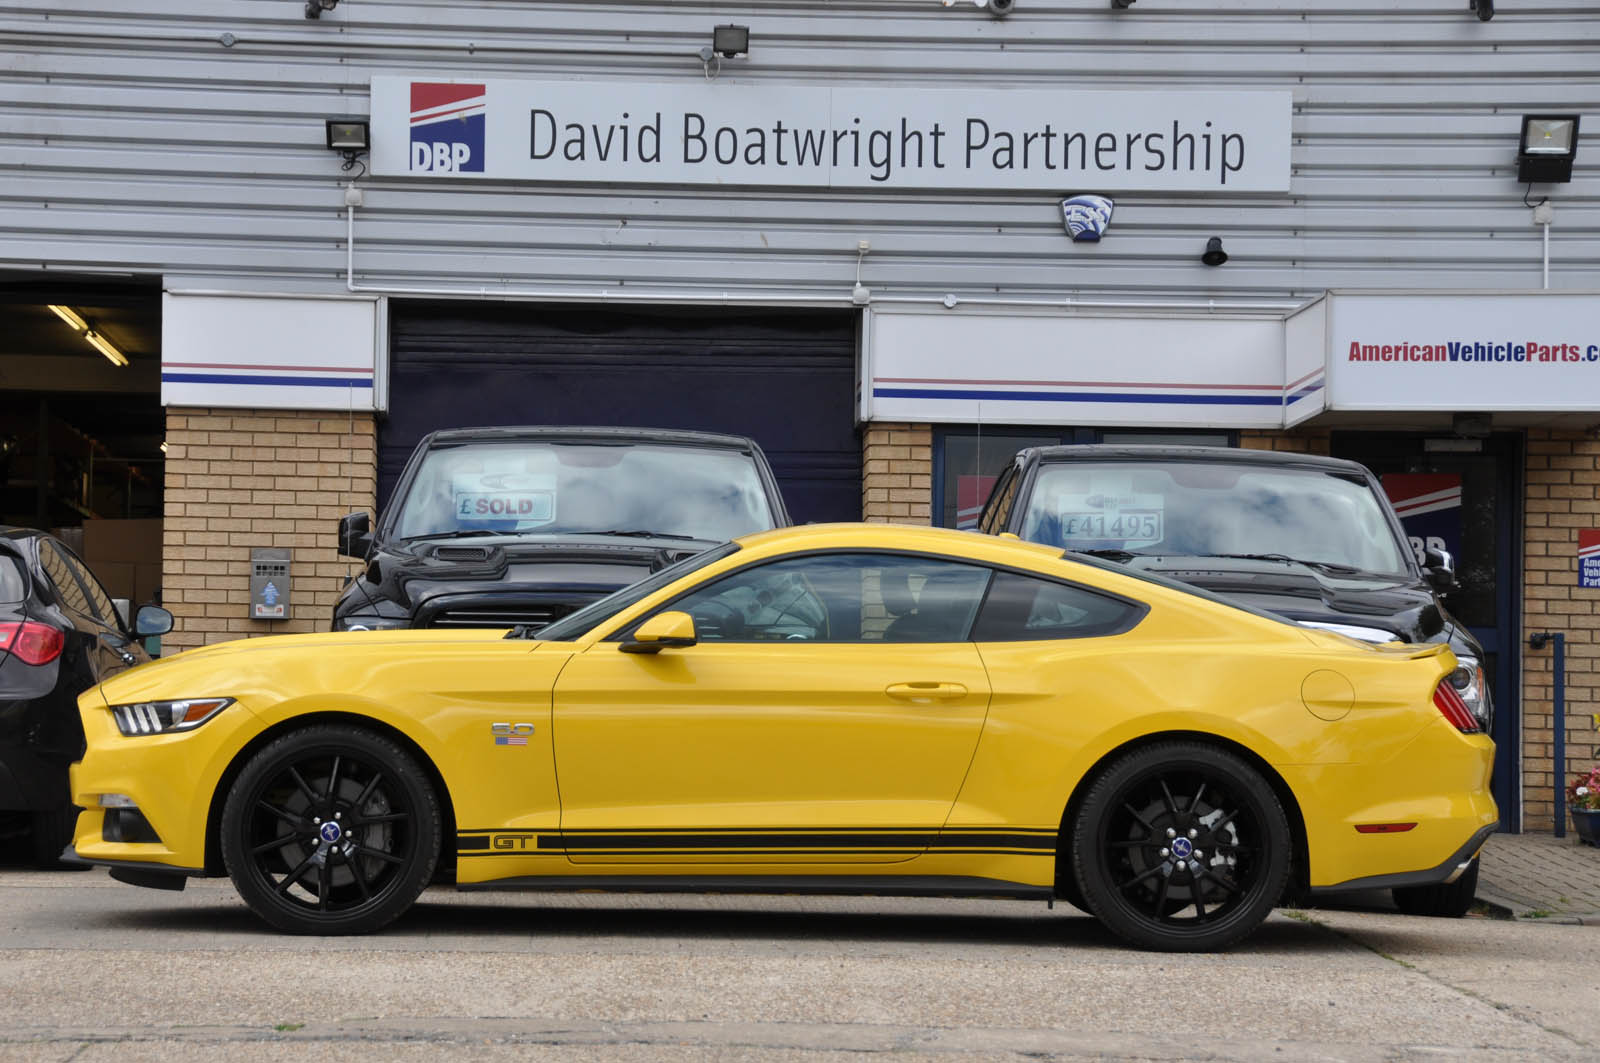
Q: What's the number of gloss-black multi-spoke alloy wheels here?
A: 2